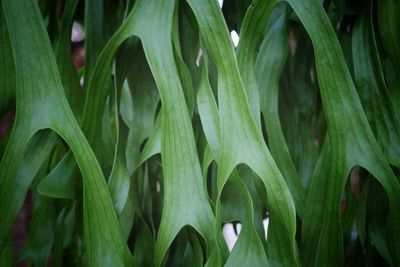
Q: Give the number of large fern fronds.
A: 4